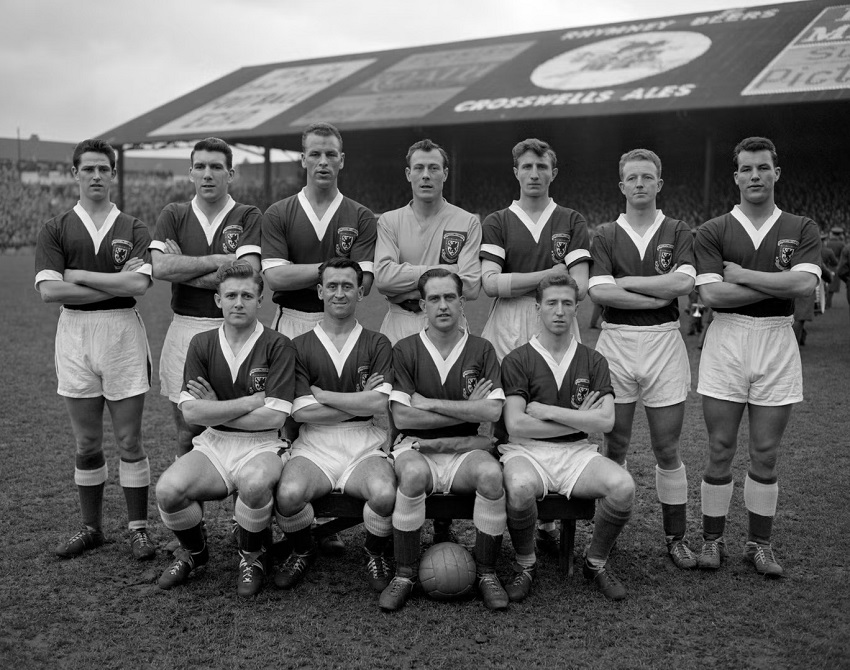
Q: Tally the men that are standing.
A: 7